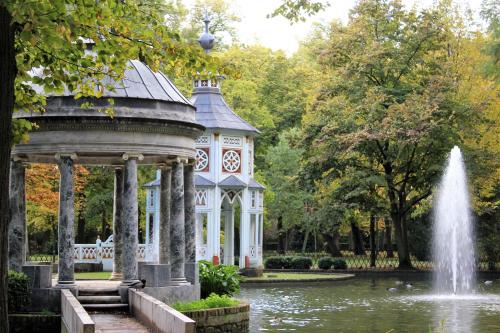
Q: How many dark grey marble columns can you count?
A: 7